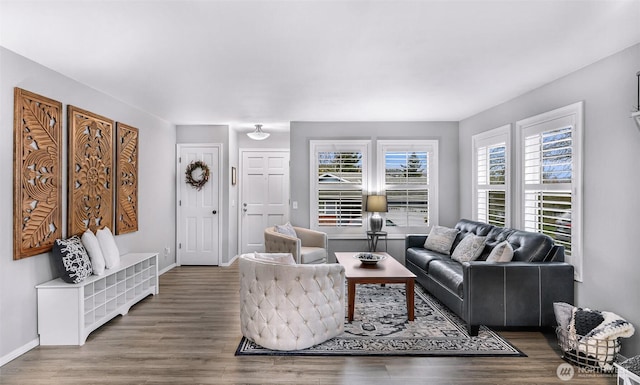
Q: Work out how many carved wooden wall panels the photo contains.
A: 3